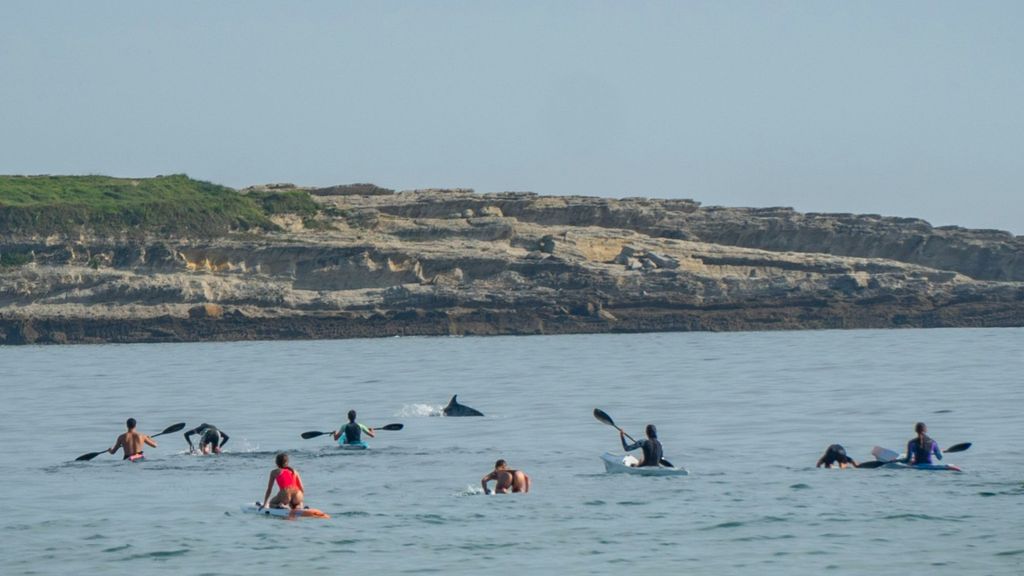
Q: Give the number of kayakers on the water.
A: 4